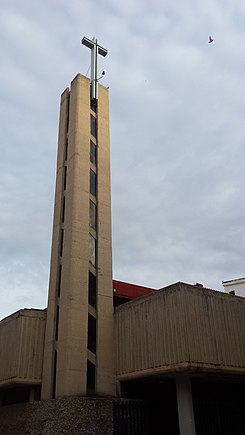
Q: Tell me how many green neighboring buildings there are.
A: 0